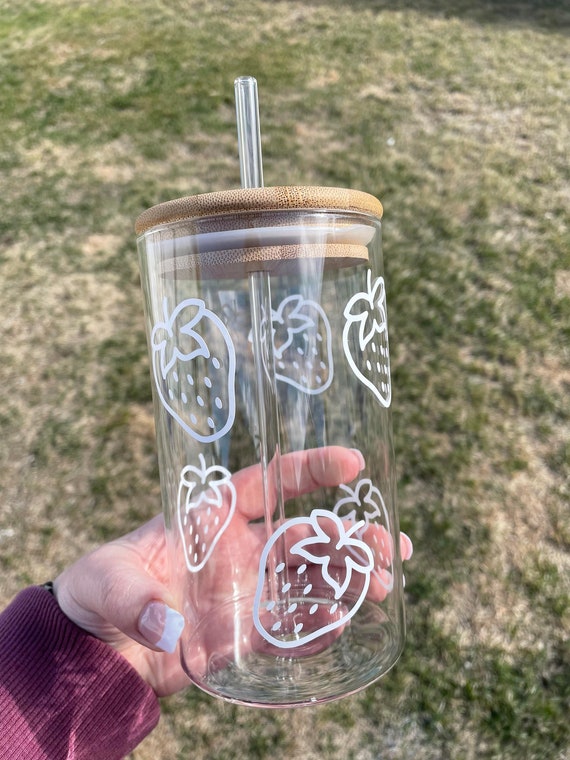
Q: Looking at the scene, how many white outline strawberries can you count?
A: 6